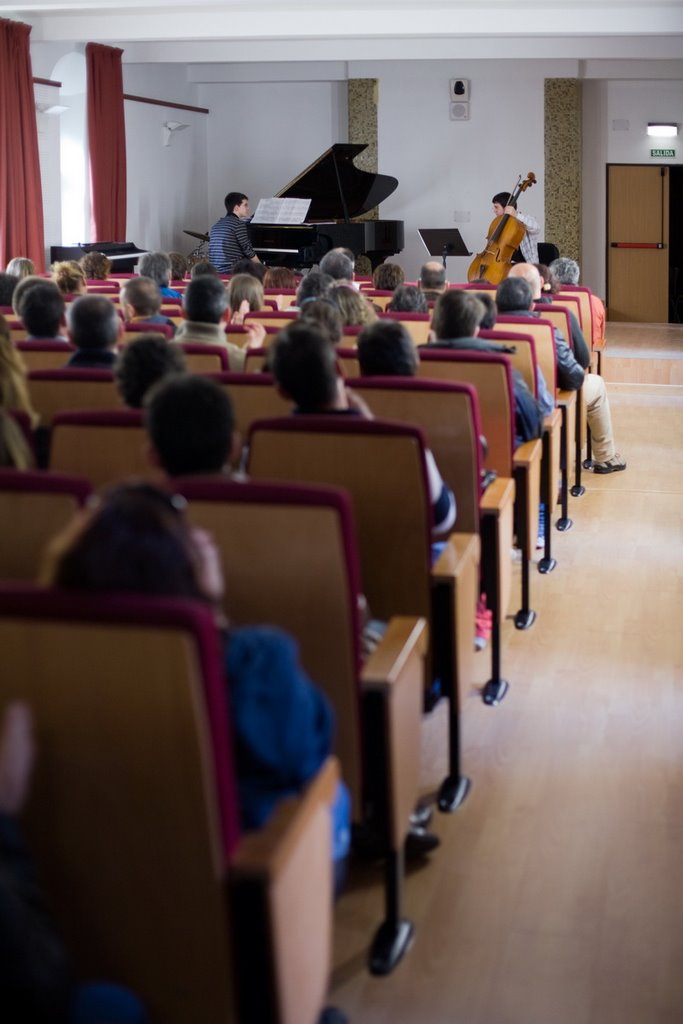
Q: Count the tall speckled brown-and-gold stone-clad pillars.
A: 2